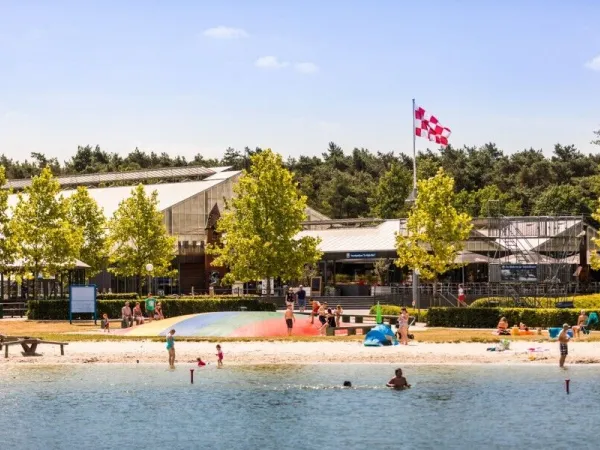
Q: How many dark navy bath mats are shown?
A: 0